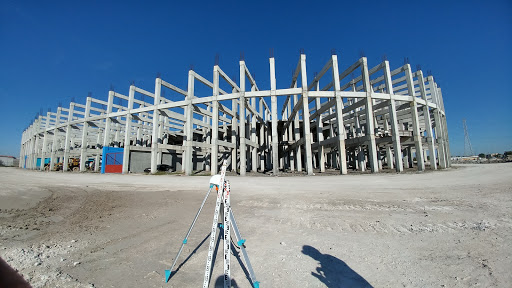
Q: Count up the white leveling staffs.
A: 2